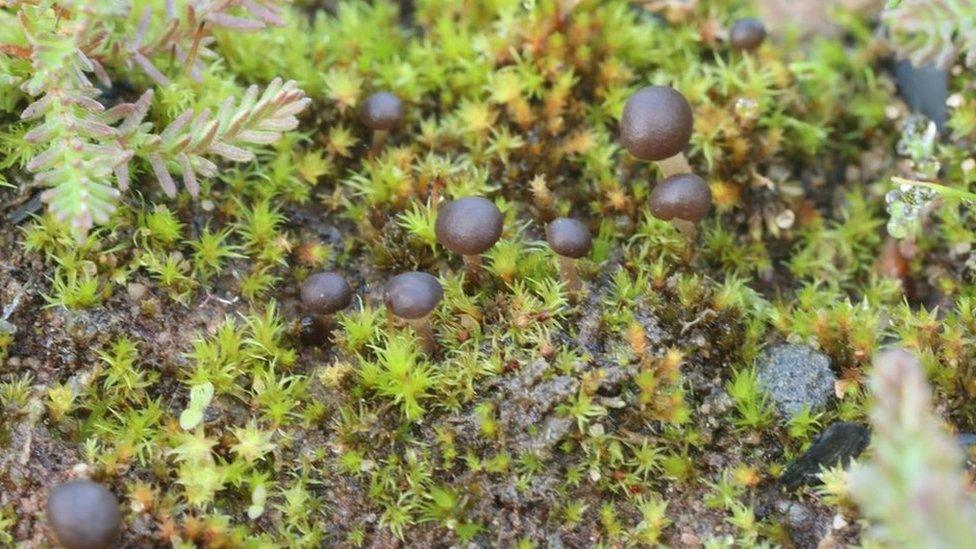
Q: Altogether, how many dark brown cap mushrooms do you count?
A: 9